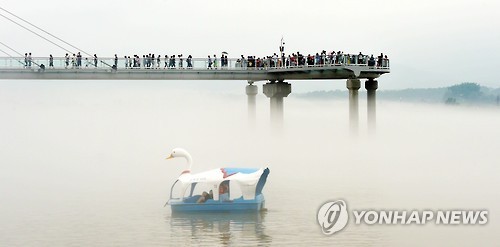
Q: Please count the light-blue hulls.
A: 1